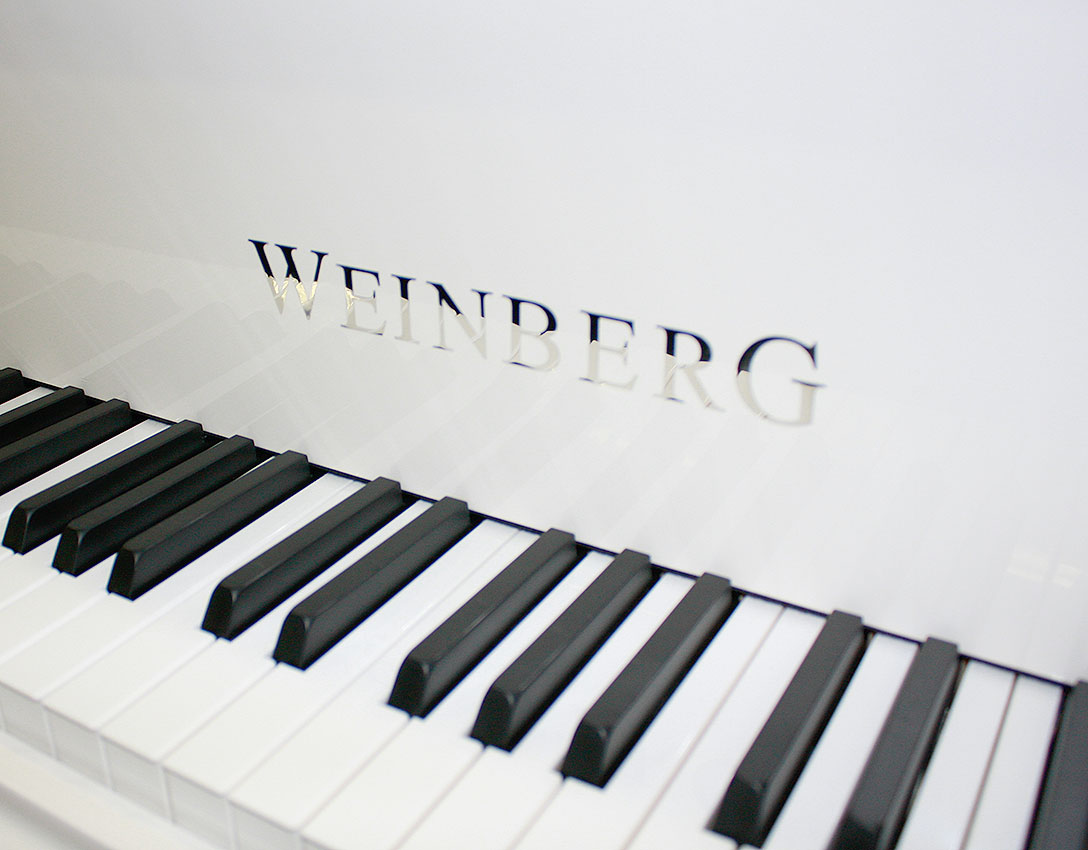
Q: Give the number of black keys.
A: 14